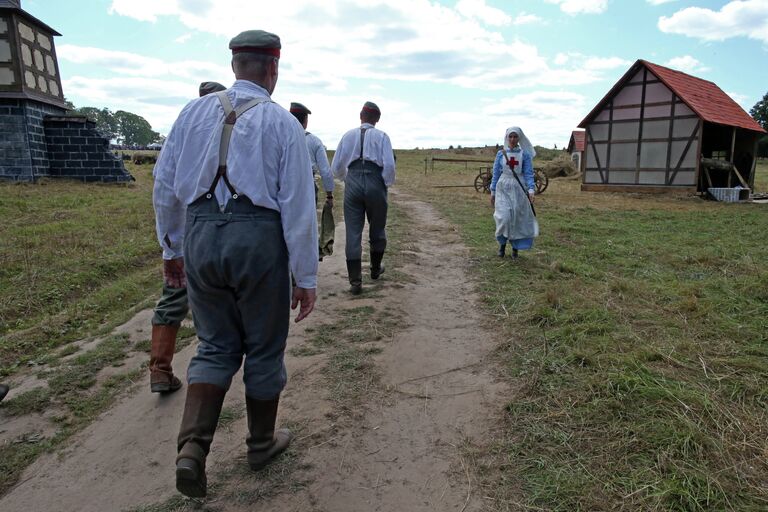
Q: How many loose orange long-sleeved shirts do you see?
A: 0